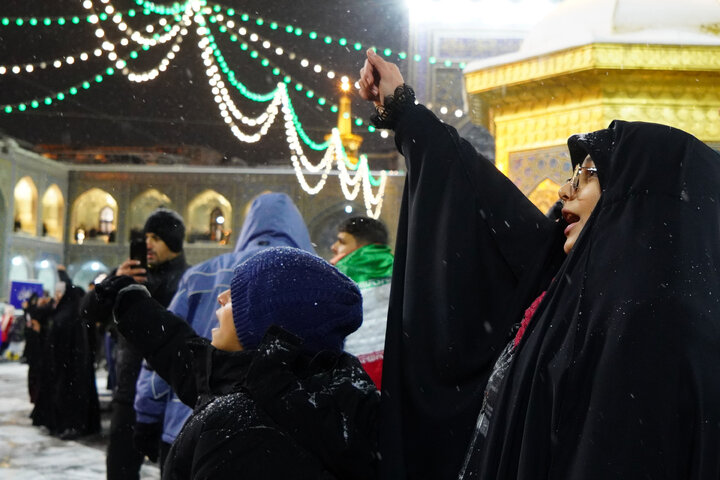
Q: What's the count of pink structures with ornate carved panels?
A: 0